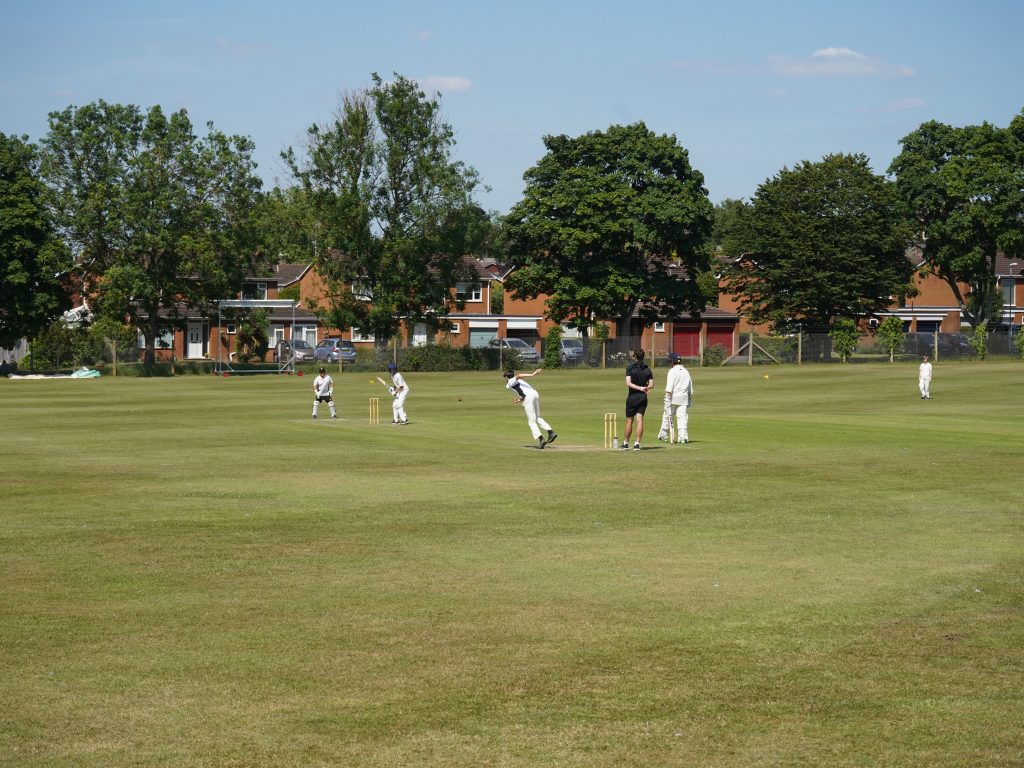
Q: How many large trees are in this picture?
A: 6